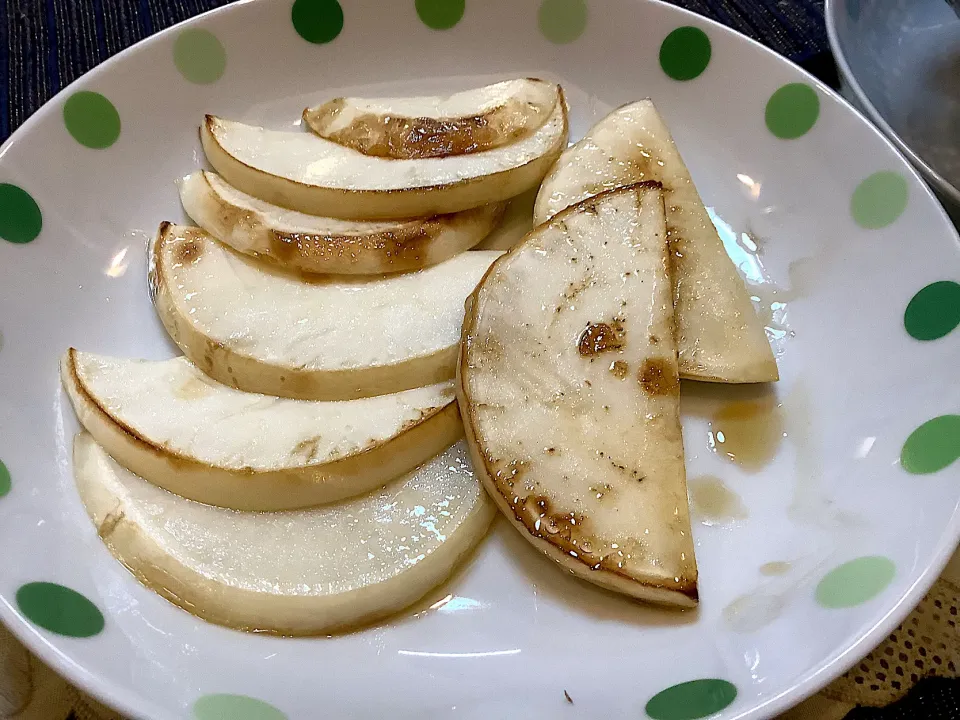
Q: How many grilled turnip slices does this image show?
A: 8